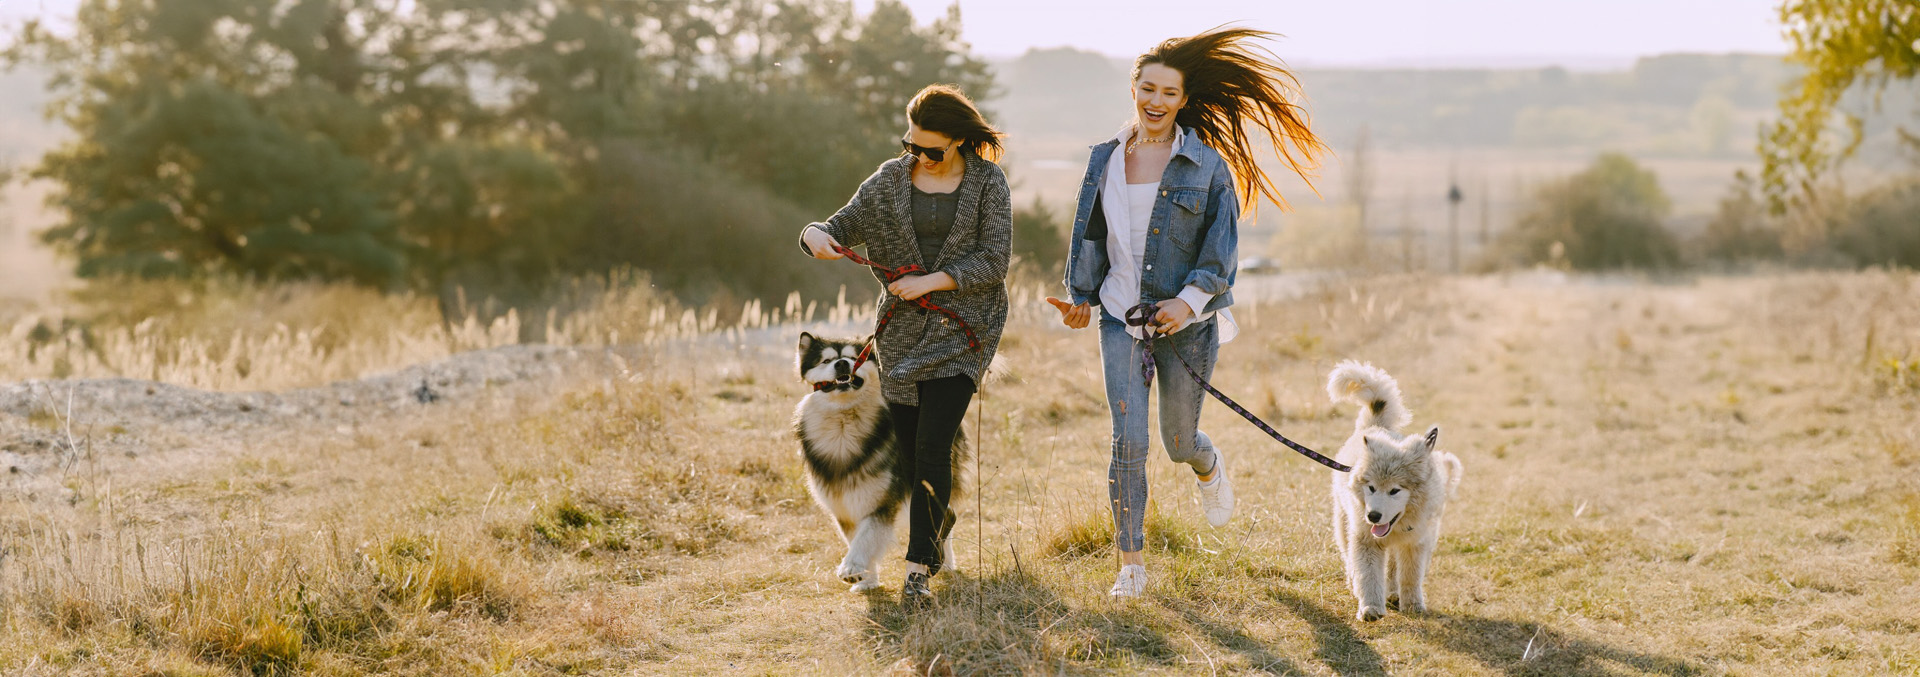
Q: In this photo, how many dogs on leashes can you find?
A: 2